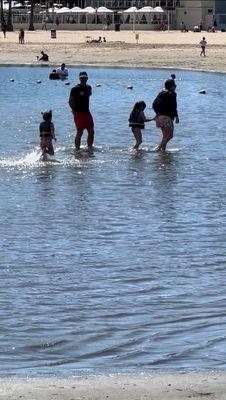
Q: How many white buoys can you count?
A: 6